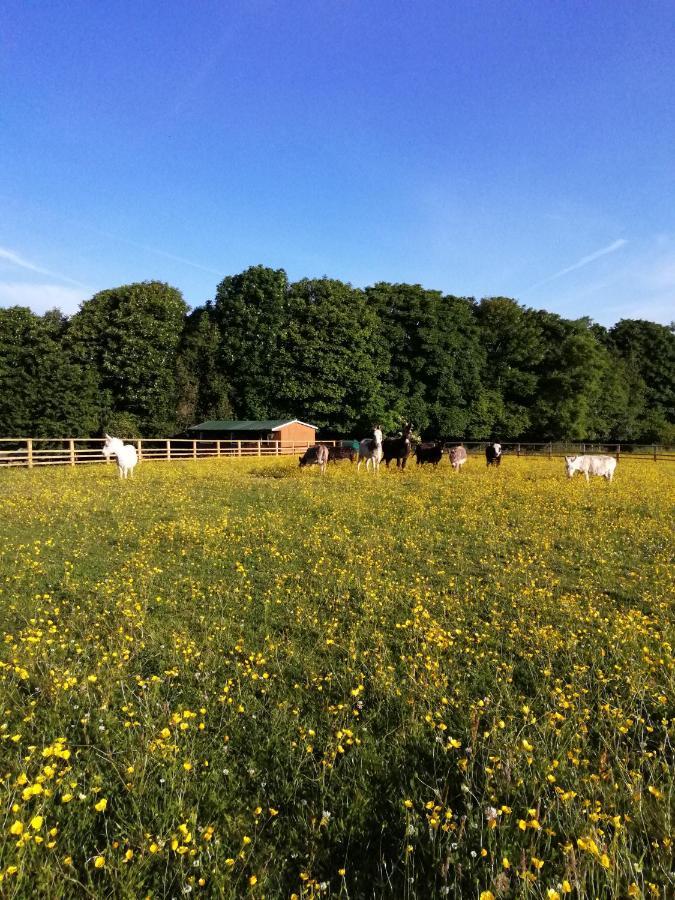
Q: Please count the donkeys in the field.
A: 9